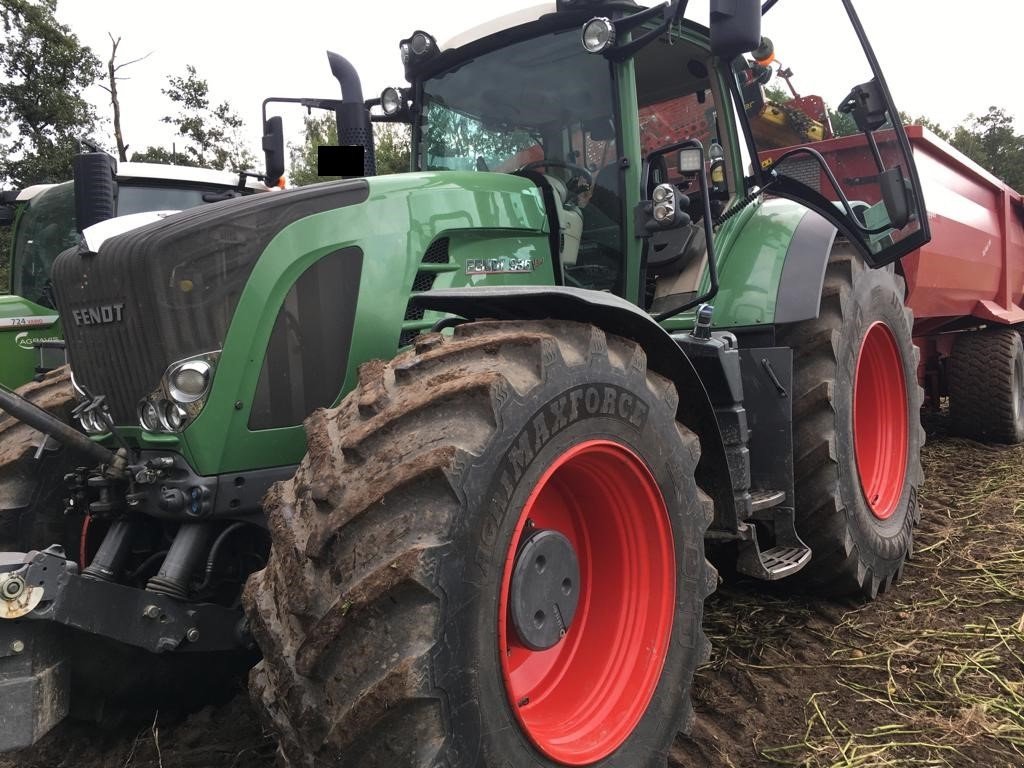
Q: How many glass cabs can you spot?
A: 2